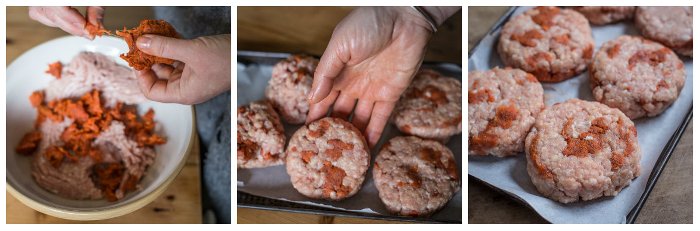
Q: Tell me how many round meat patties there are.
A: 11